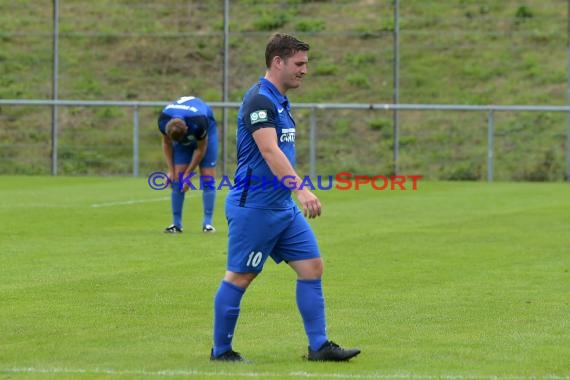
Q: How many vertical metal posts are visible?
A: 7